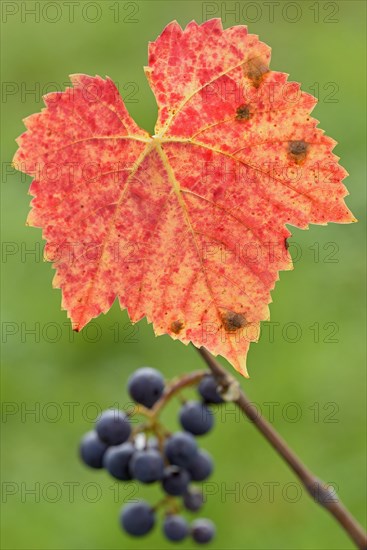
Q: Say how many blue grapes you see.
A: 14